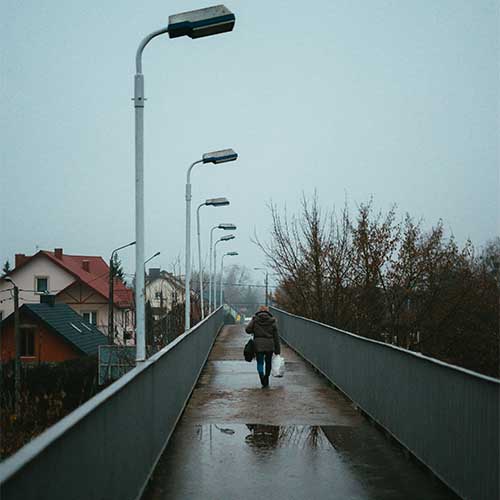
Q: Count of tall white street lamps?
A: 6